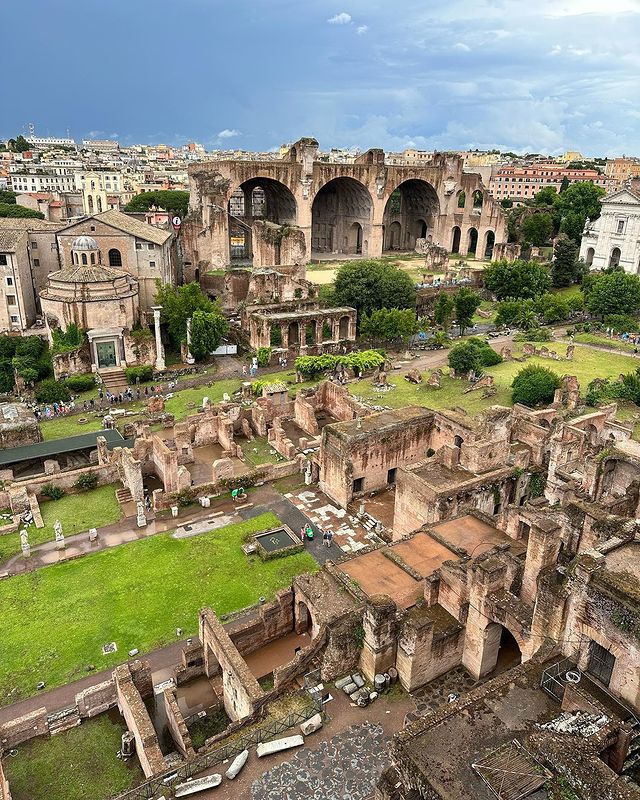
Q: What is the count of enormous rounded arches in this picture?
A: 3